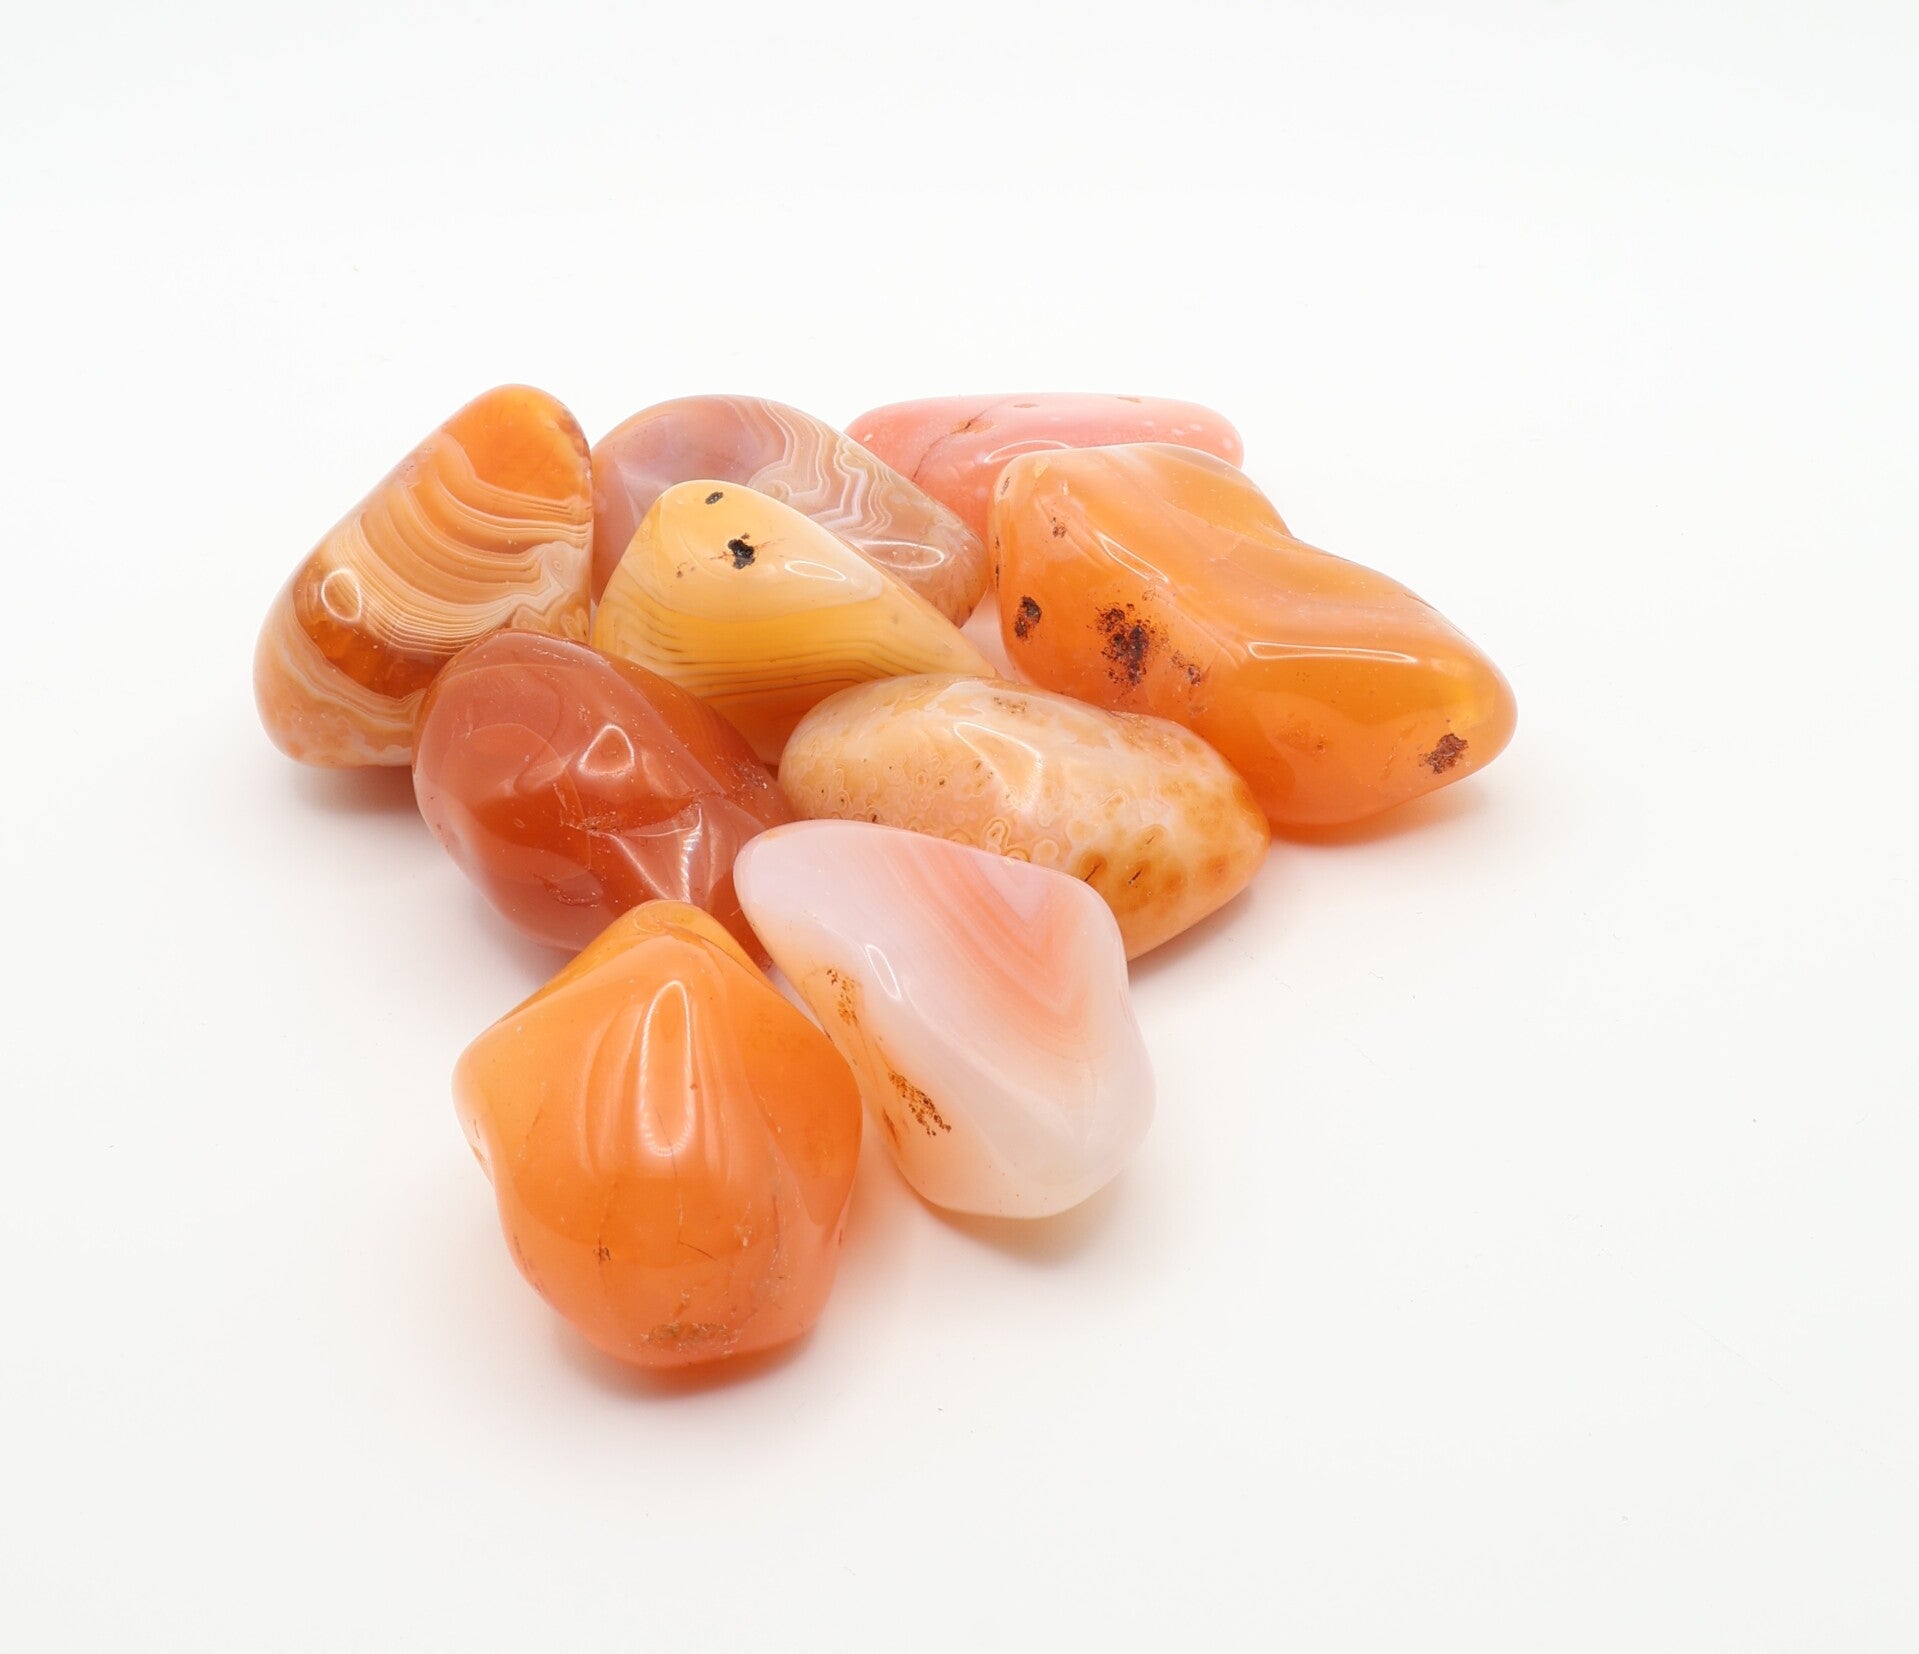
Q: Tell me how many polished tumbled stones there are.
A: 9